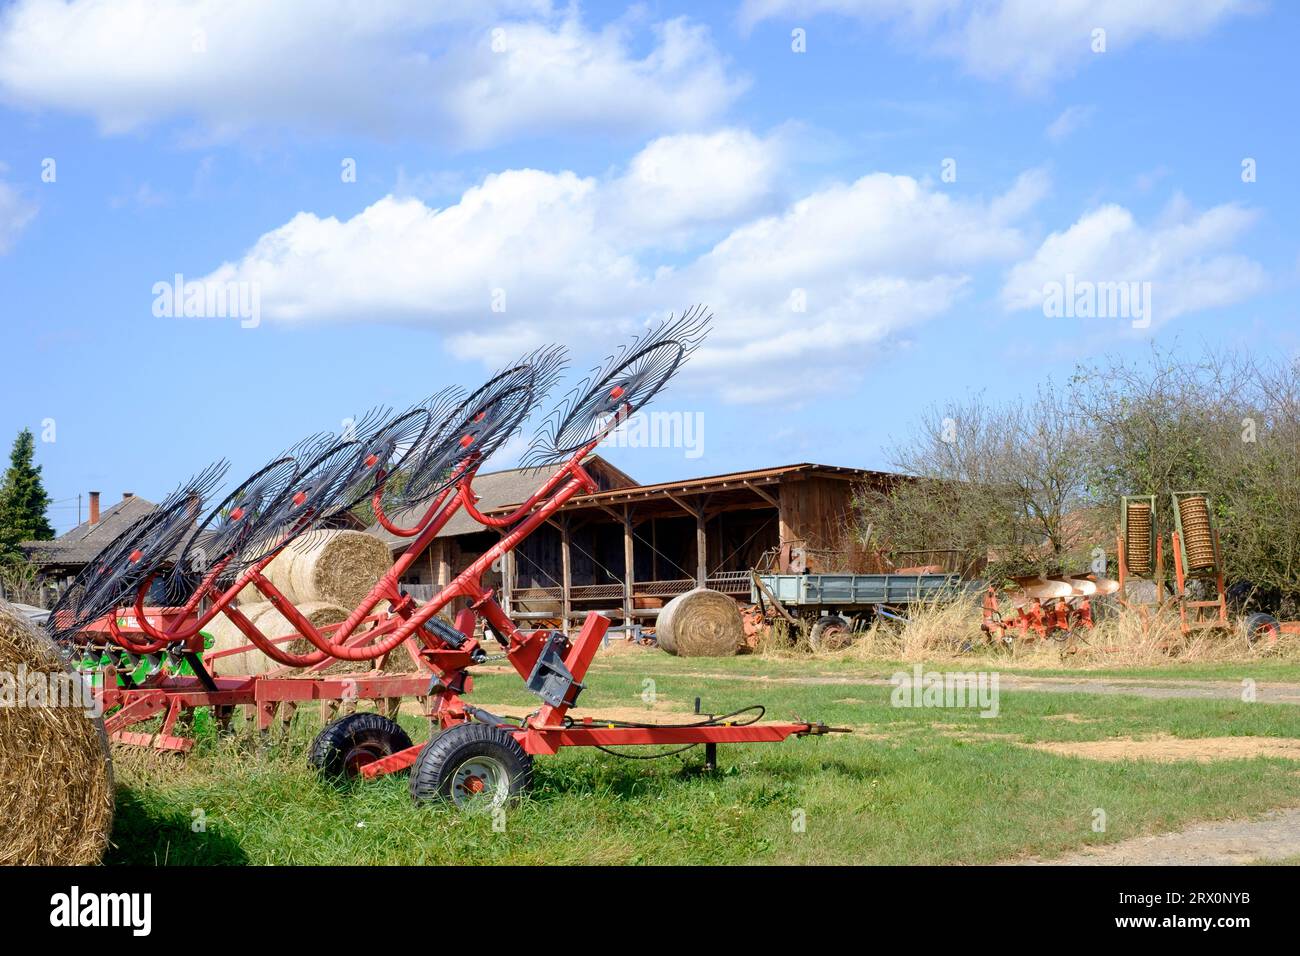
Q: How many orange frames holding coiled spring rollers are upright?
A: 2